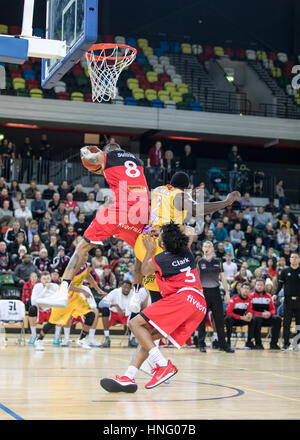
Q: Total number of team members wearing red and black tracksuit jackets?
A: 2